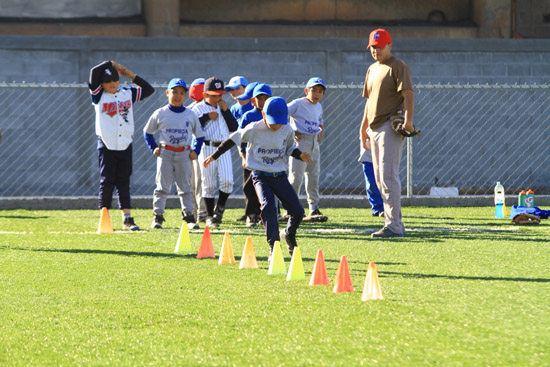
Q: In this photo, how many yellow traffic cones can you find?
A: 3